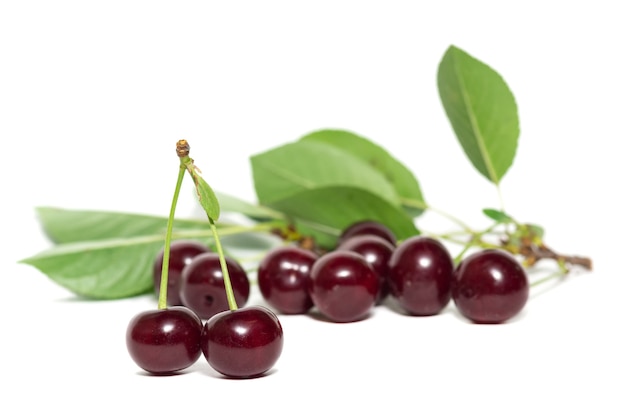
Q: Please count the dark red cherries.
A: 10